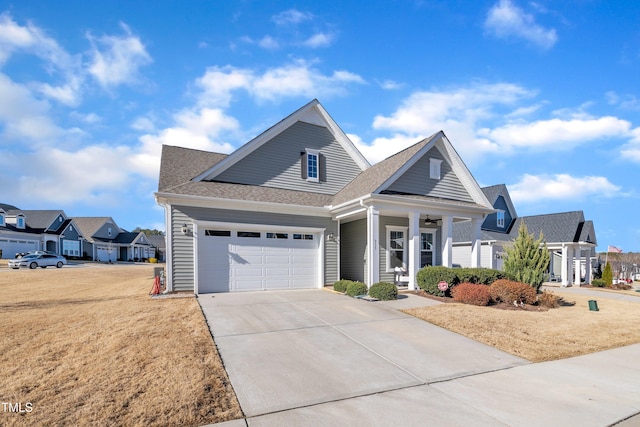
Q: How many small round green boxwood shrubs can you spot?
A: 3